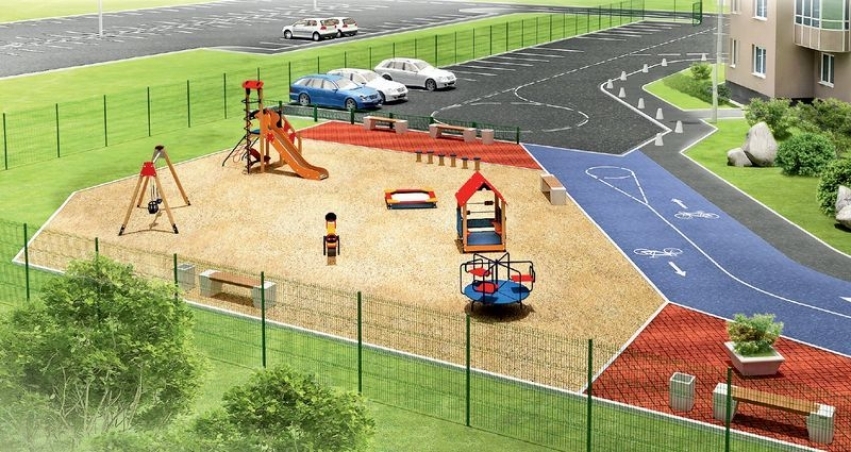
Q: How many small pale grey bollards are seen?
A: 10